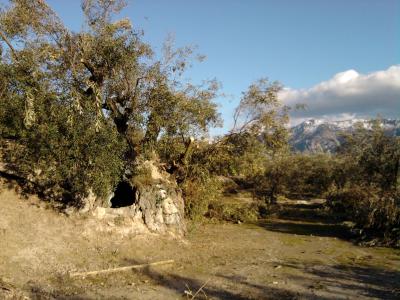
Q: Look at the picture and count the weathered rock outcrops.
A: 1